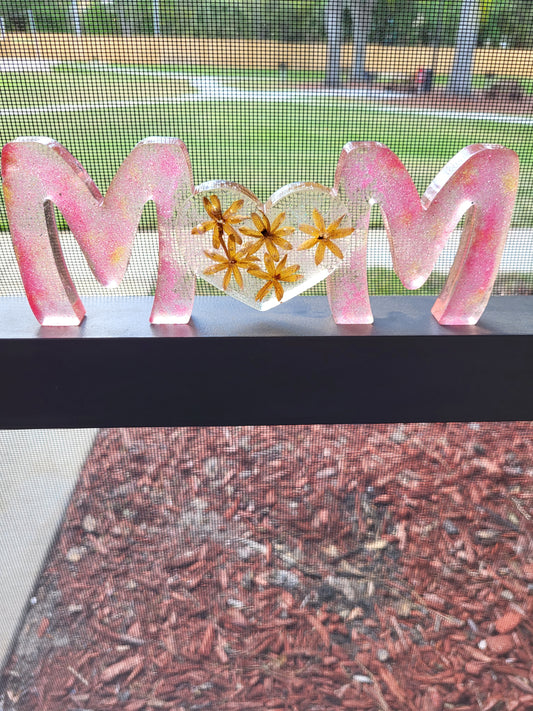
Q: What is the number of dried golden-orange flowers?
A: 5